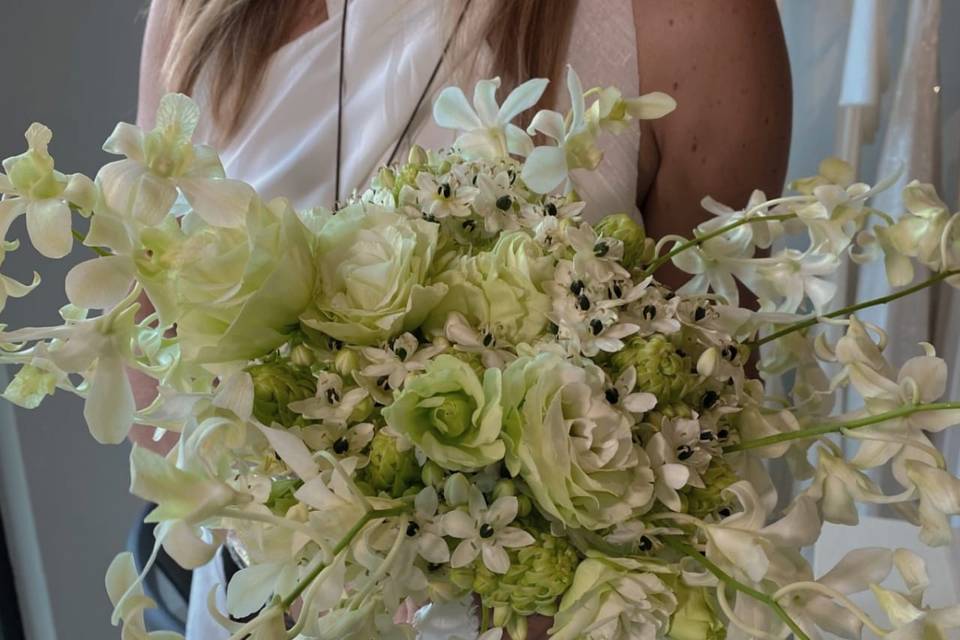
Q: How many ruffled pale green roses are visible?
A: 6